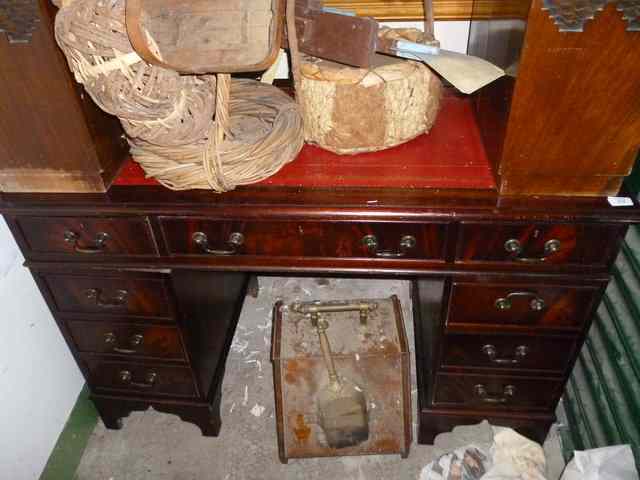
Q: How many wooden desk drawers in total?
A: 9